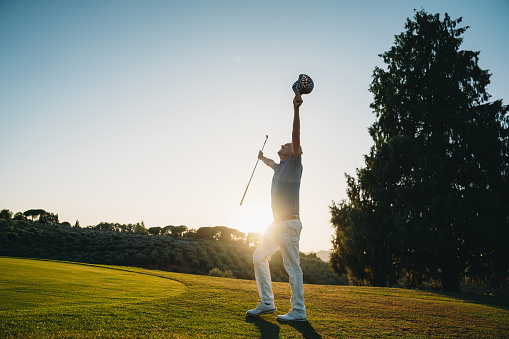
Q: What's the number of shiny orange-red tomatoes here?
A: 0